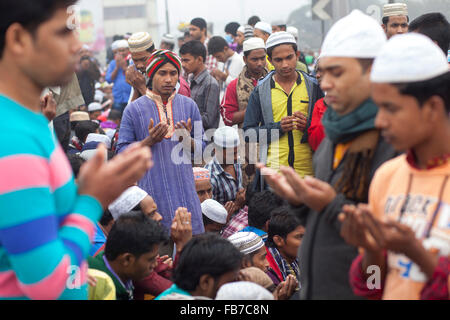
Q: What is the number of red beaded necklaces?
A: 1